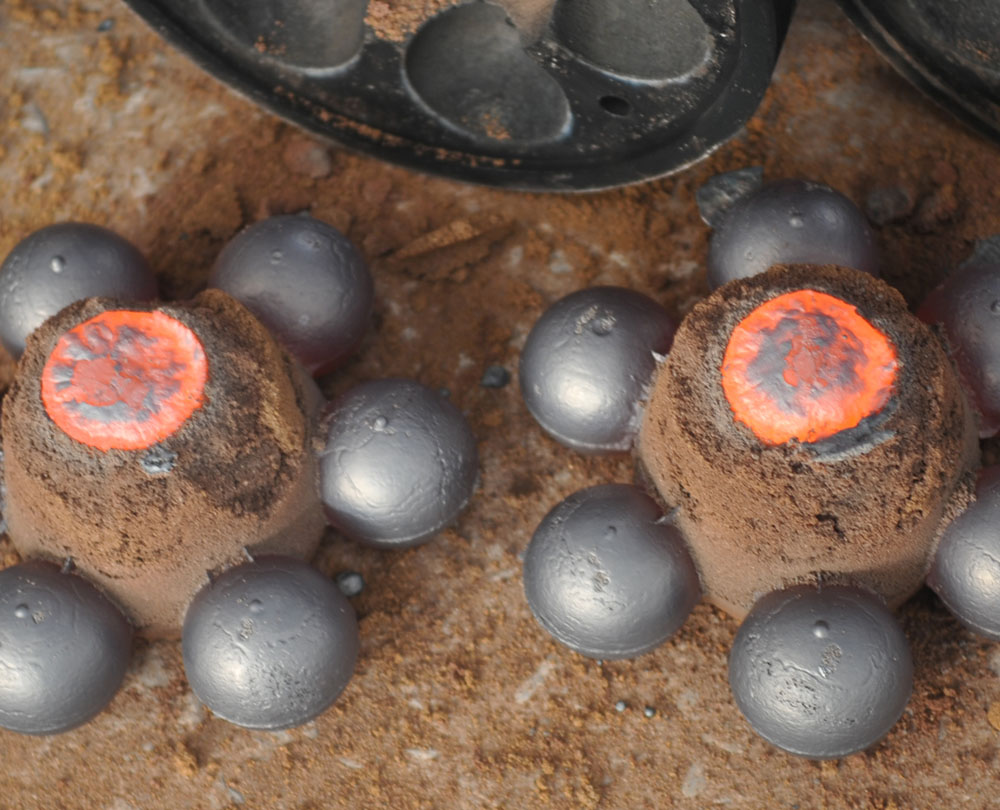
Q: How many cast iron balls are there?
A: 11